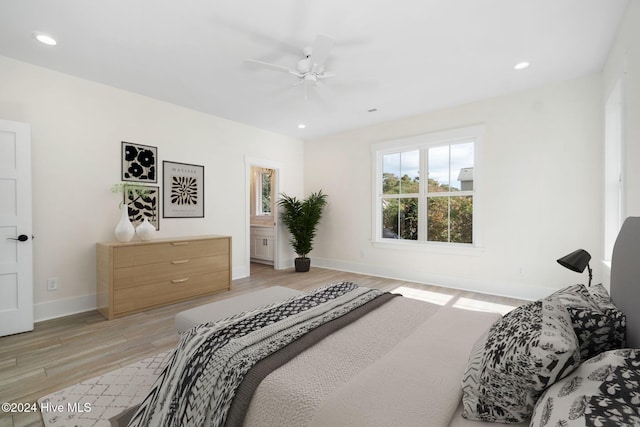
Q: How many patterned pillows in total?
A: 3